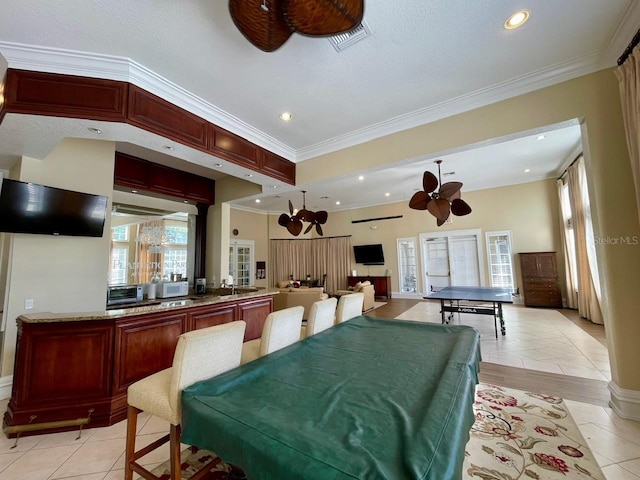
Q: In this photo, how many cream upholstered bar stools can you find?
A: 4